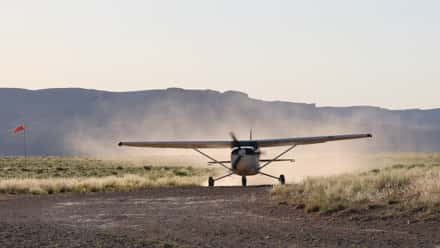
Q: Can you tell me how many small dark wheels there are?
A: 3